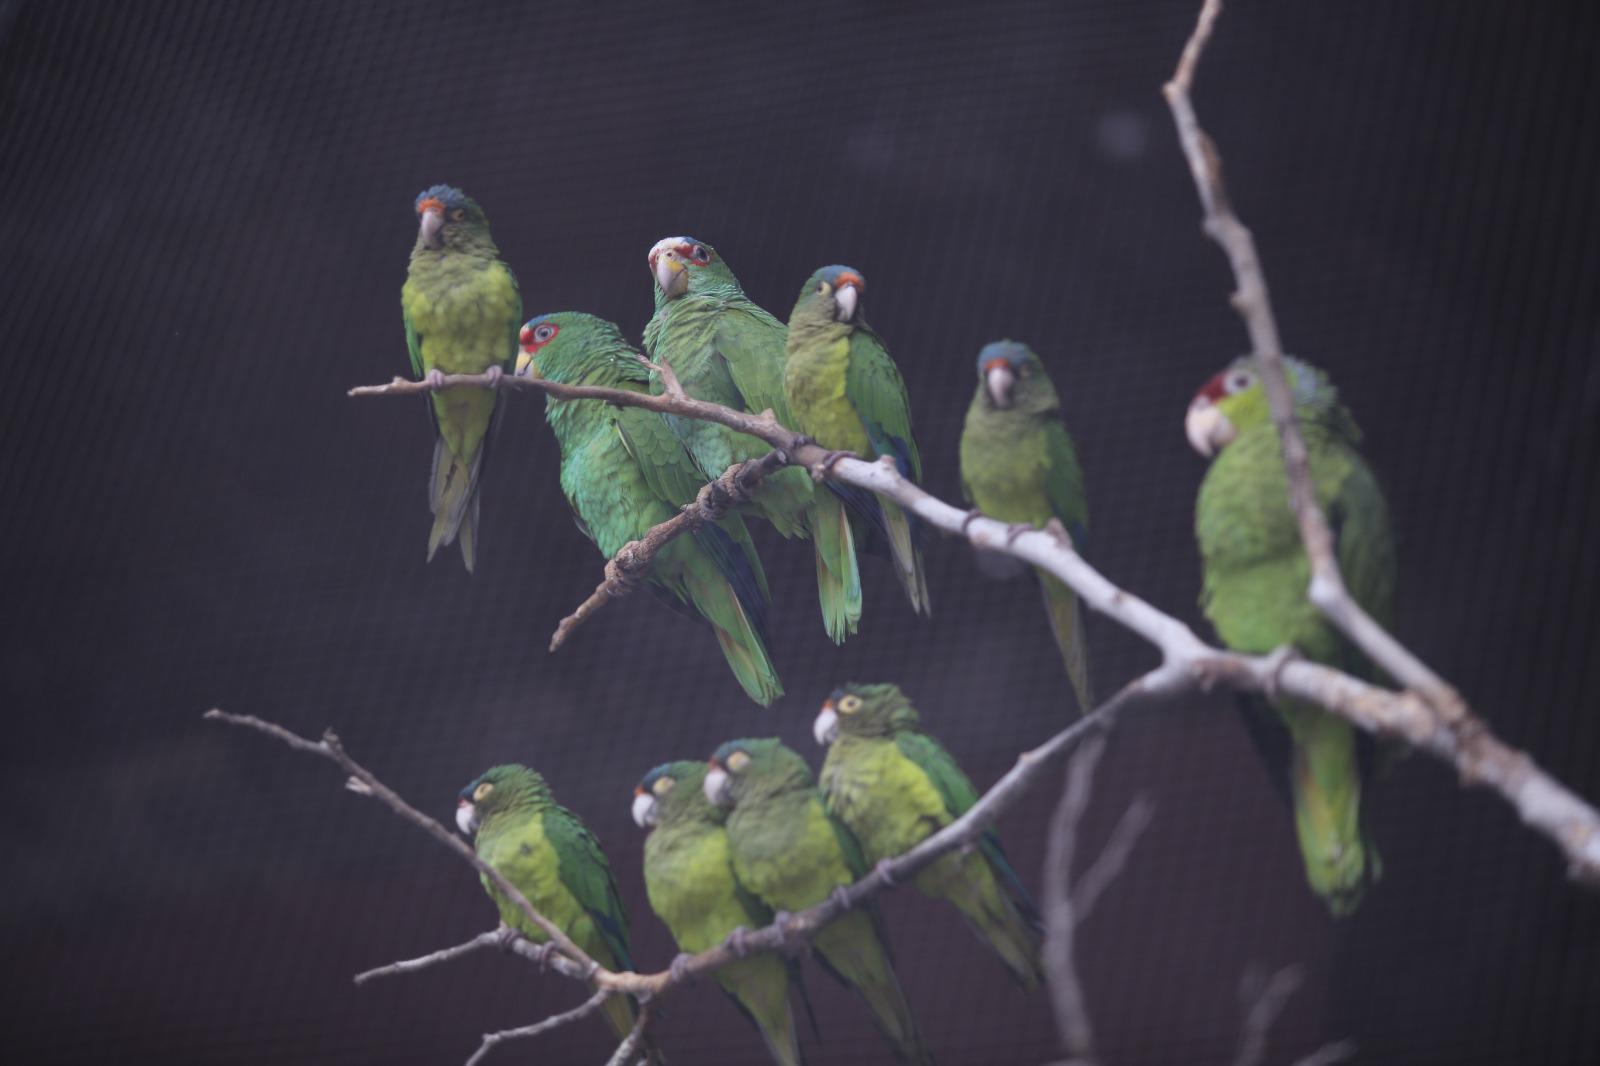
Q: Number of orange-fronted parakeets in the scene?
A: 7